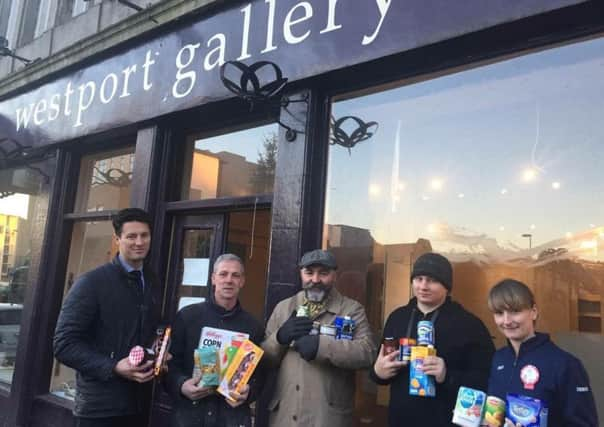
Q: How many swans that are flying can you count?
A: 0